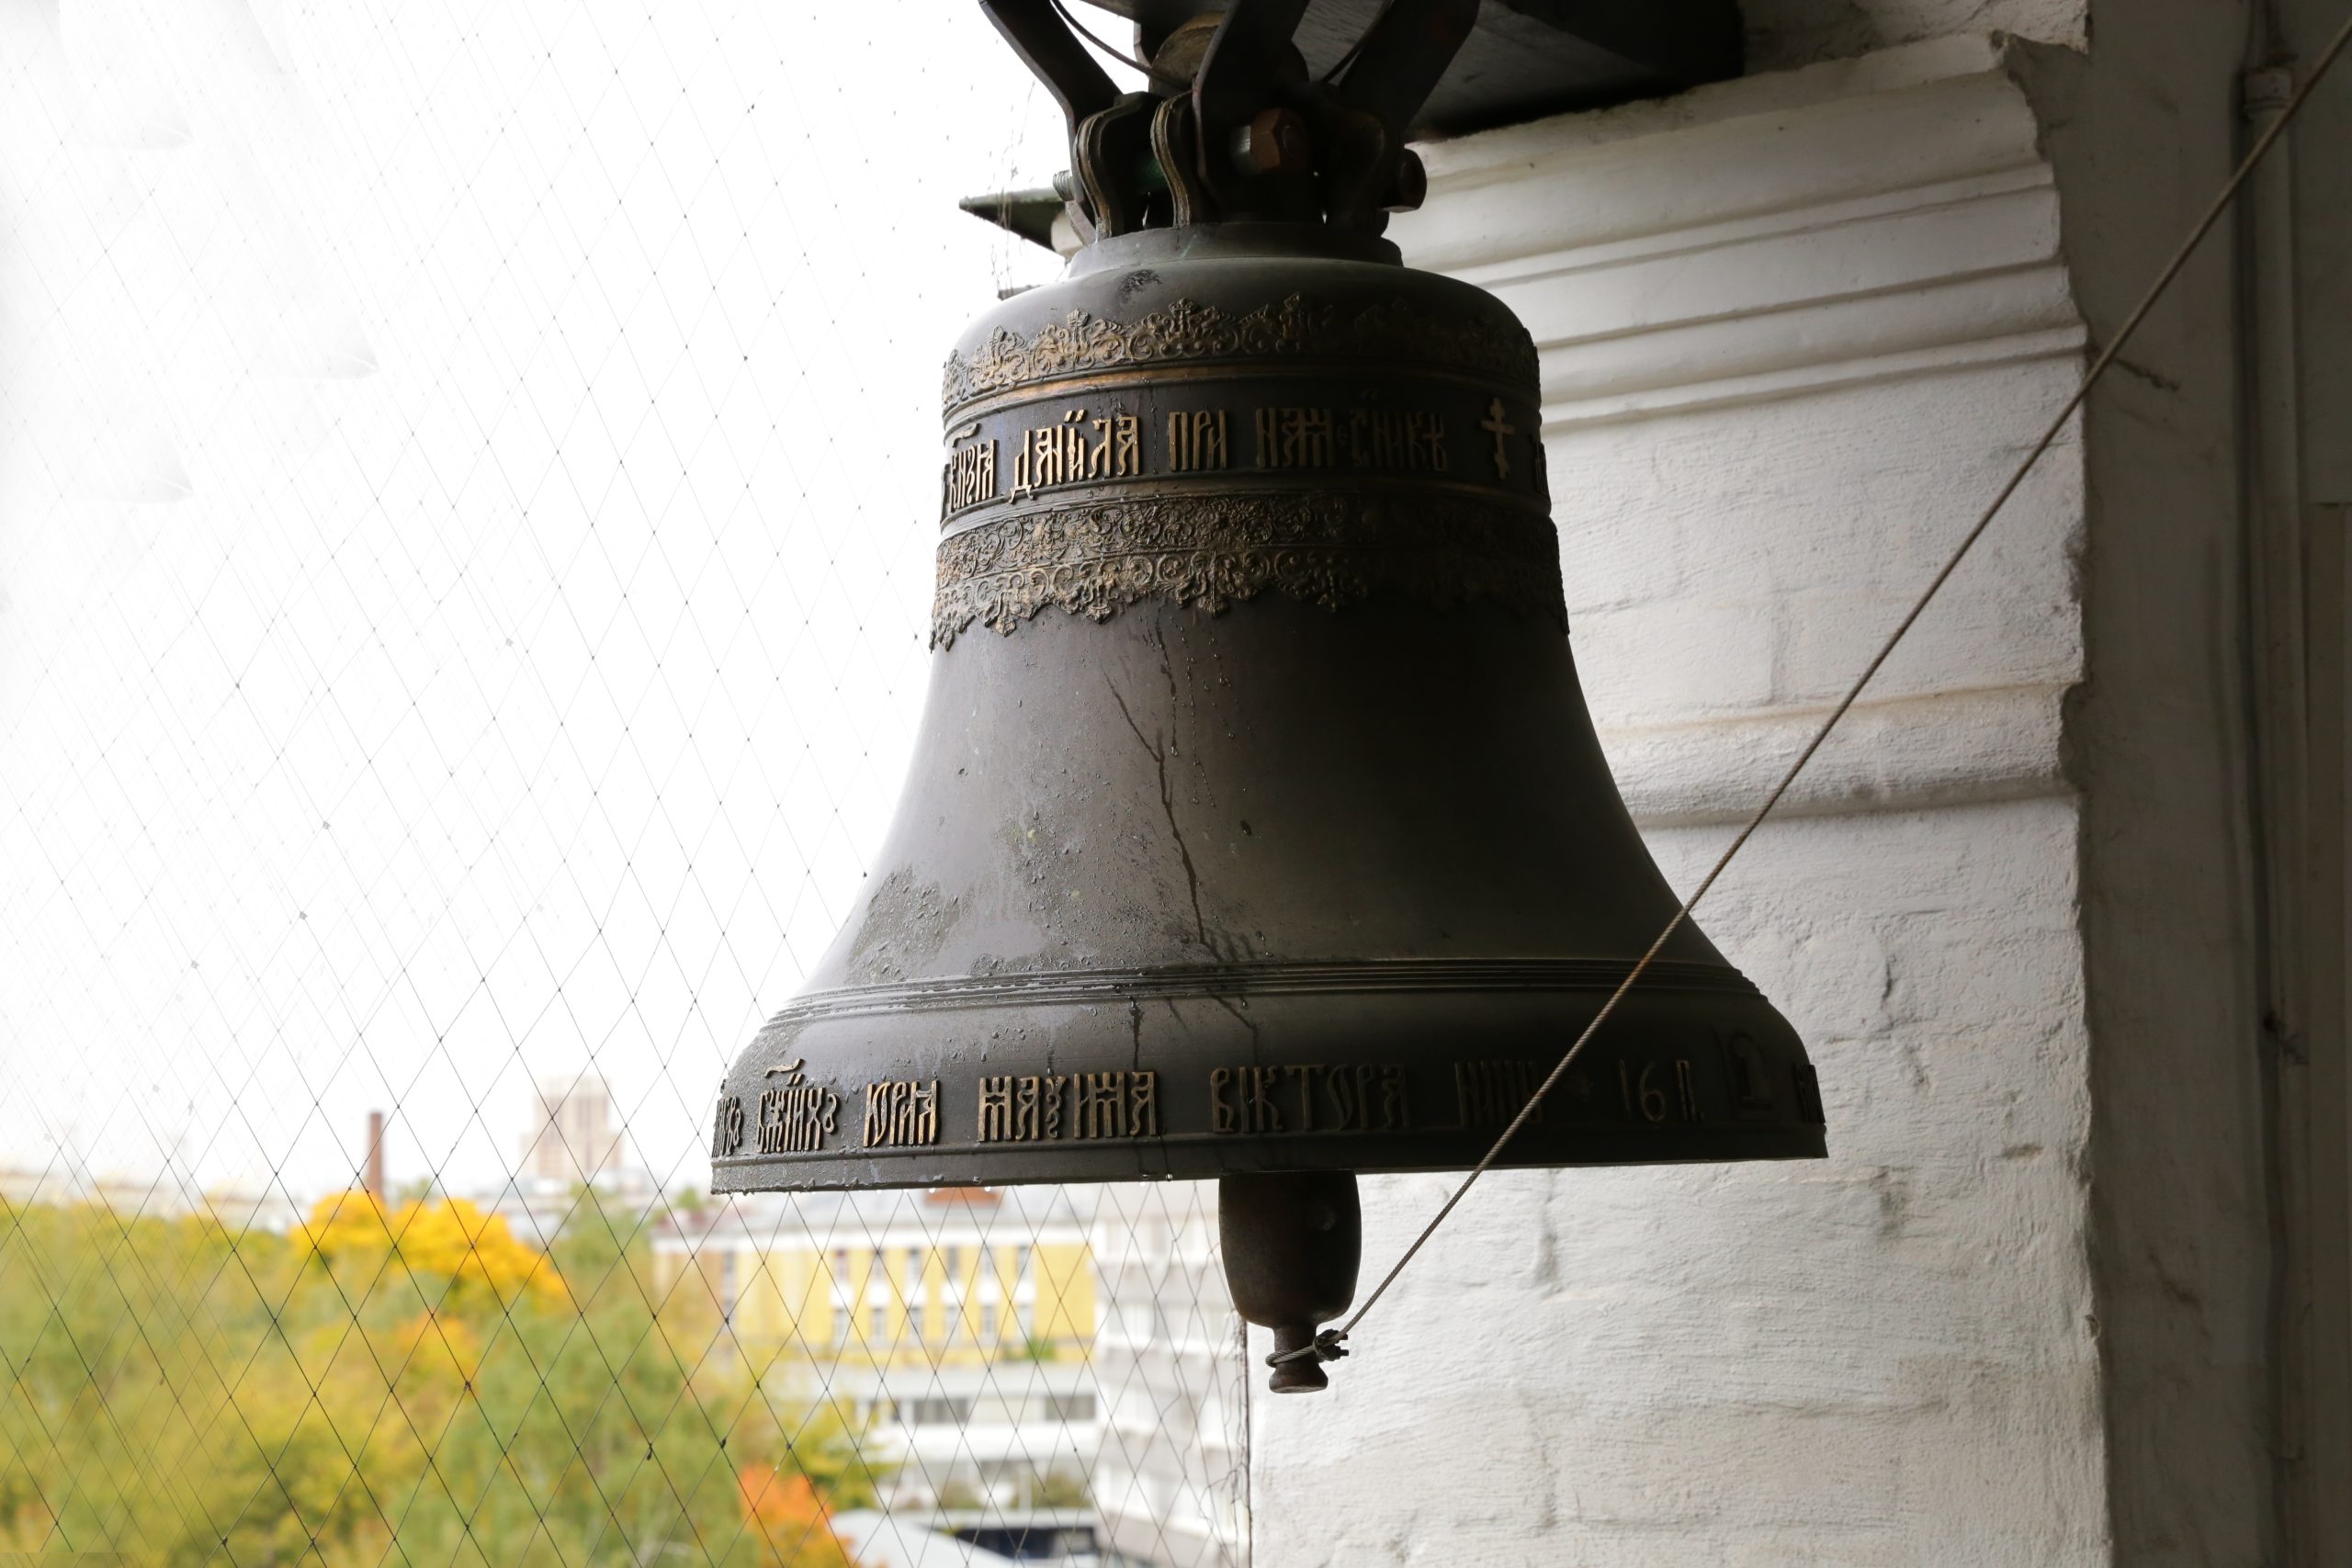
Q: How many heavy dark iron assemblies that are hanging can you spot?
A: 1